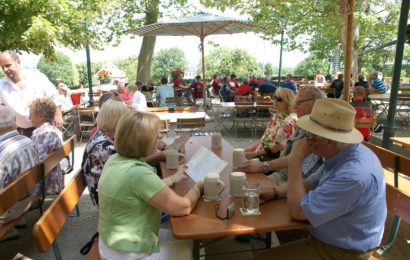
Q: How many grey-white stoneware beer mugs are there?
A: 5